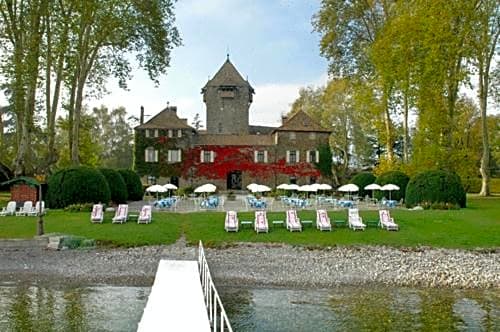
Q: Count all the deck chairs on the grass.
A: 12